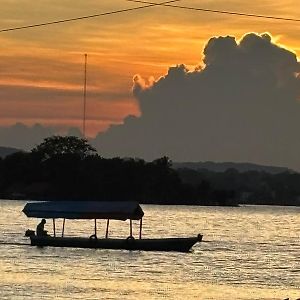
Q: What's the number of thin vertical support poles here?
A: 6